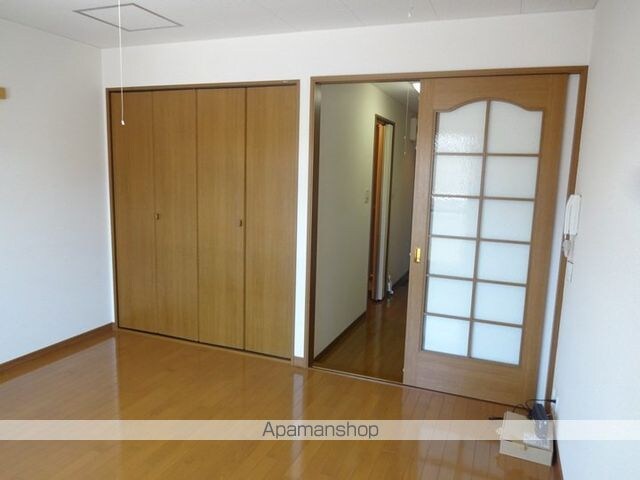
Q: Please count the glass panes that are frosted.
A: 12